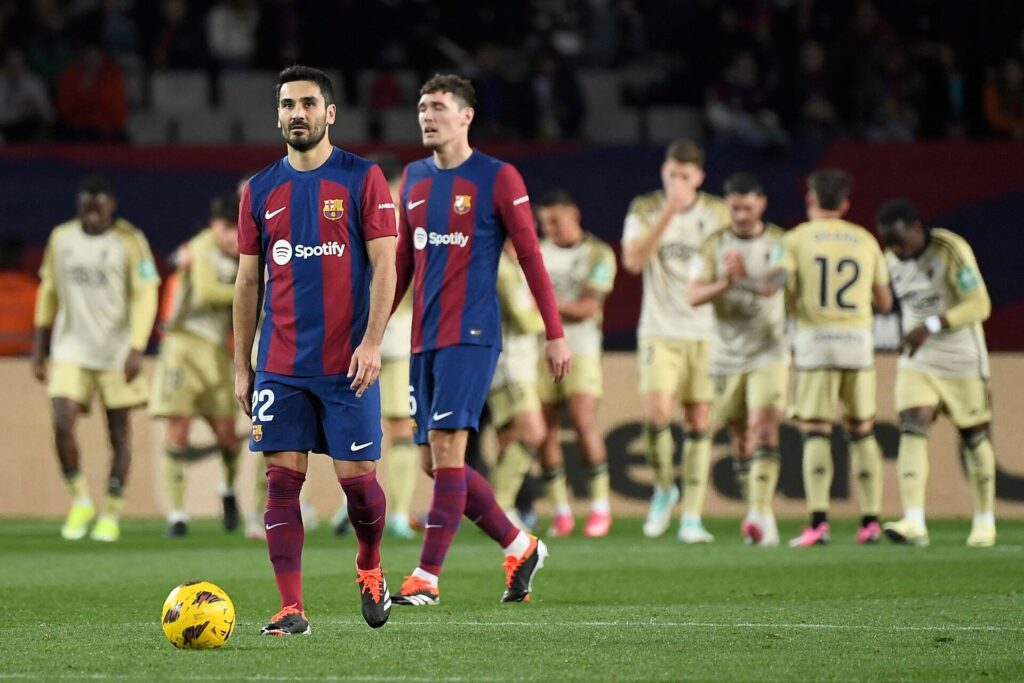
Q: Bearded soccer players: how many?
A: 1